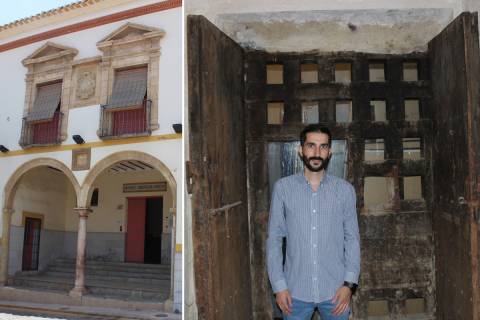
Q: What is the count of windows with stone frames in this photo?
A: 2